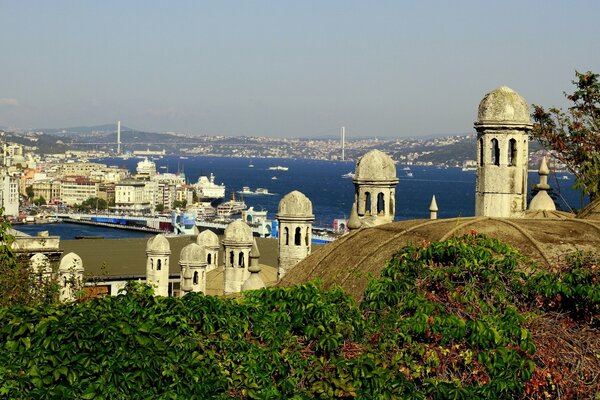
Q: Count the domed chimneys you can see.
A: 9